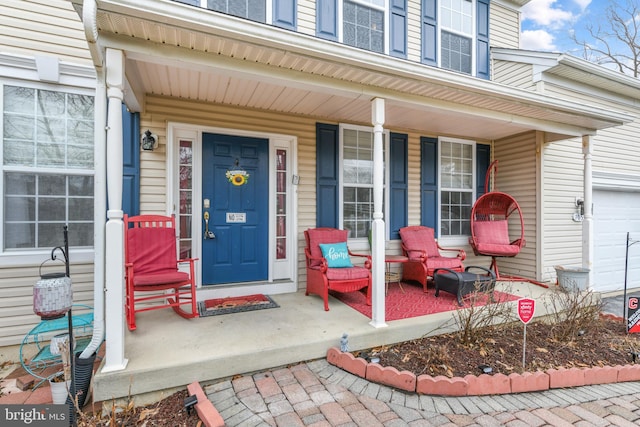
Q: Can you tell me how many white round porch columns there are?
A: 3